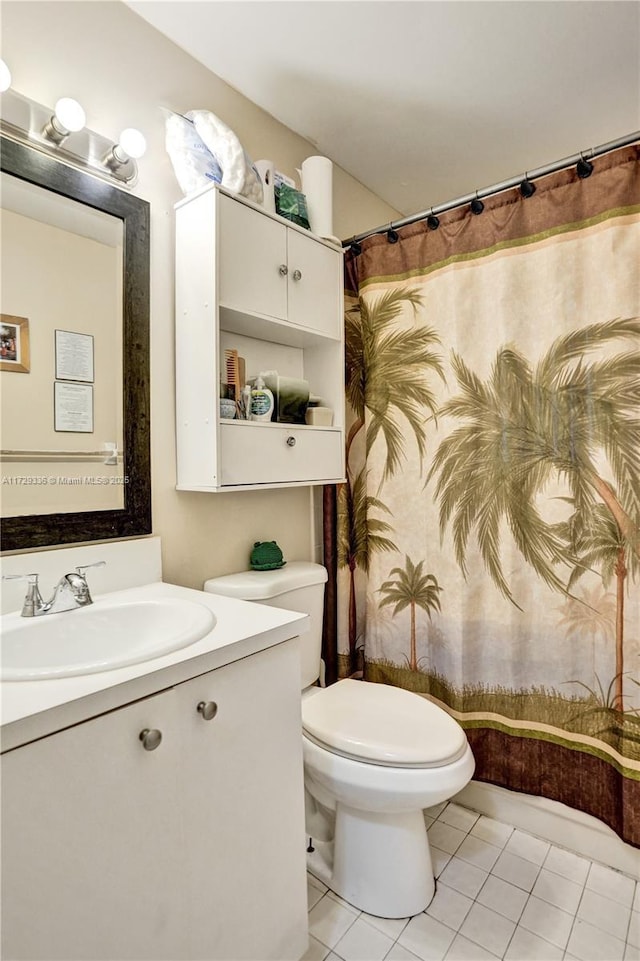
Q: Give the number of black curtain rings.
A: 6